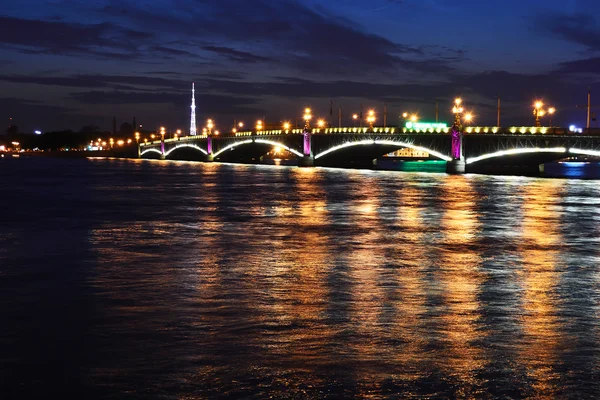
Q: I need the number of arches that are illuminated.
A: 5